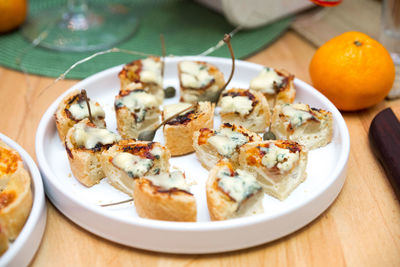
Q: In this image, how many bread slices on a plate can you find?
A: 14